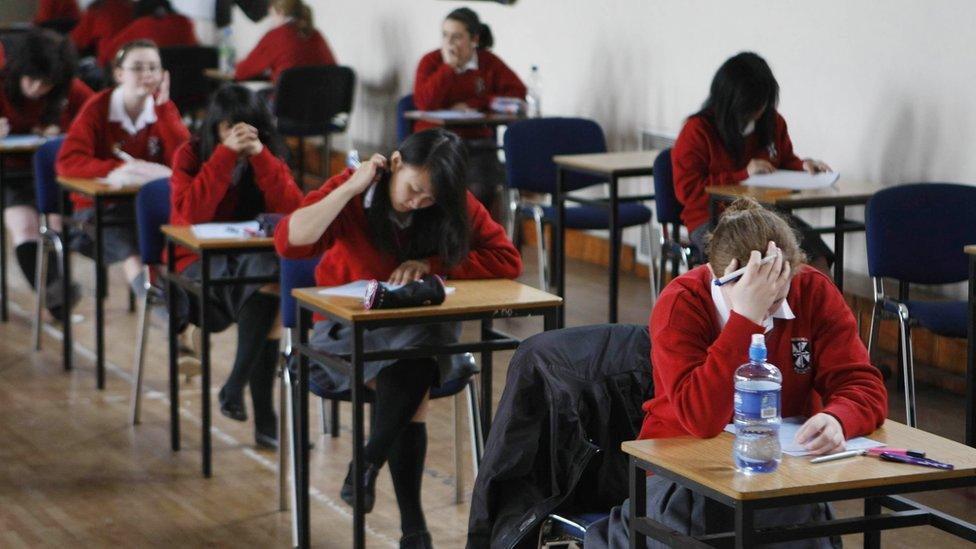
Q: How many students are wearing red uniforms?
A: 11